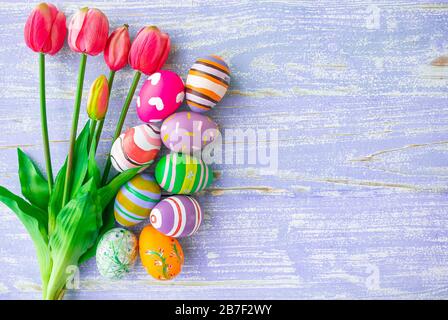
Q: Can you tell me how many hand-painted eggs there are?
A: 9